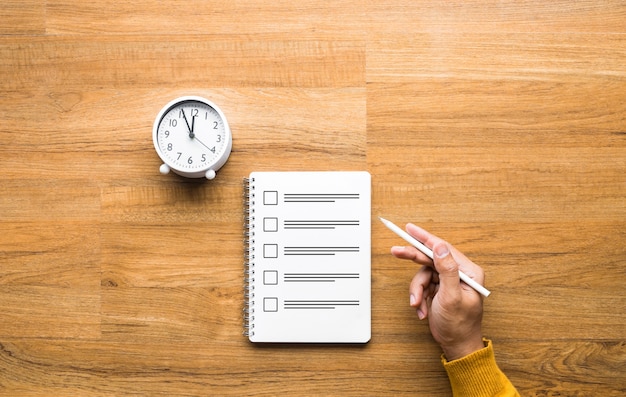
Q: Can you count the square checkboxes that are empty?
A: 5